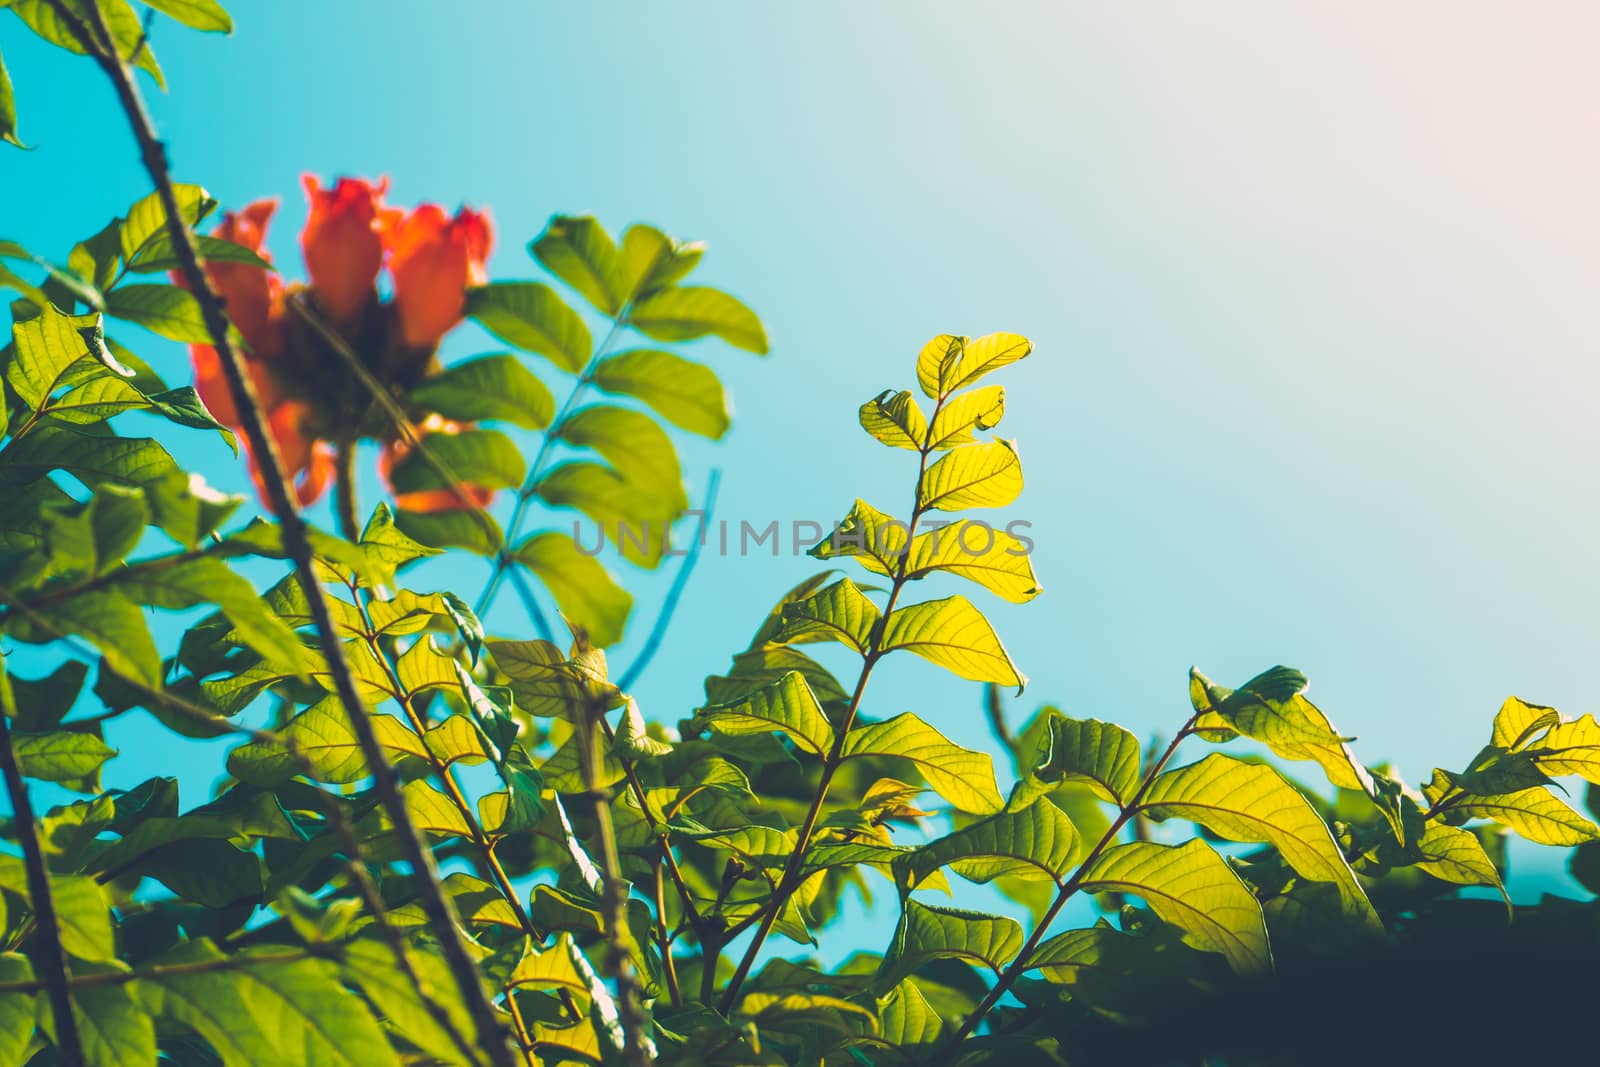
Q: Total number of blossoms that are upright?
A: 3